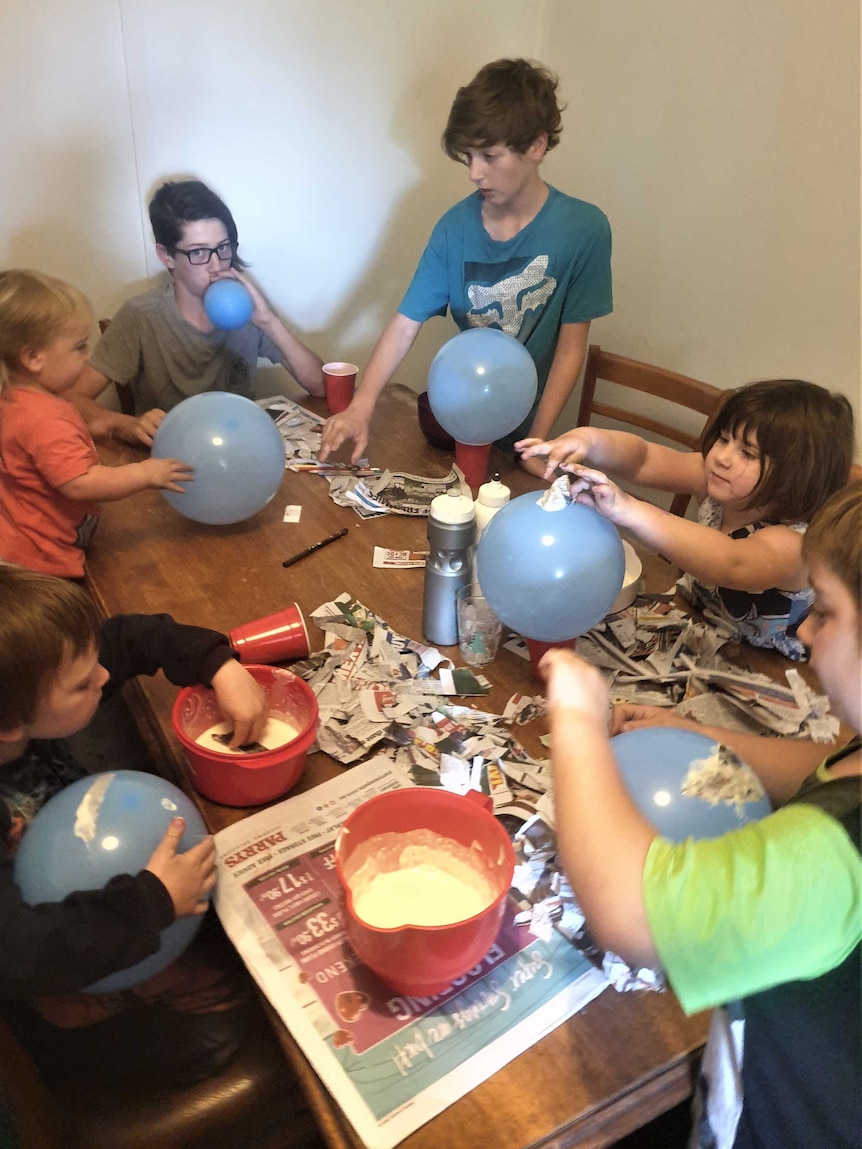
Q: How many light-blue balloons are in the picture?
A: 6